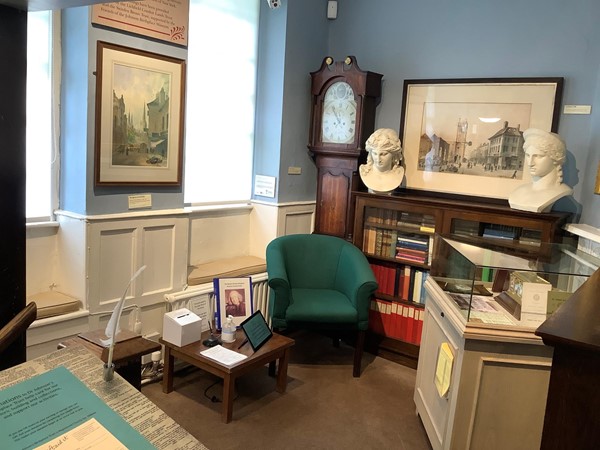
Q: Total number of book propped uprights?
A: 1